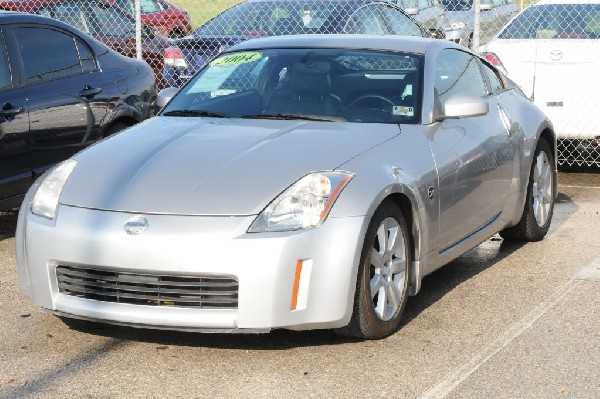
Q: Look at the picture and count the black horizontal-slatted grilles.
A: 1